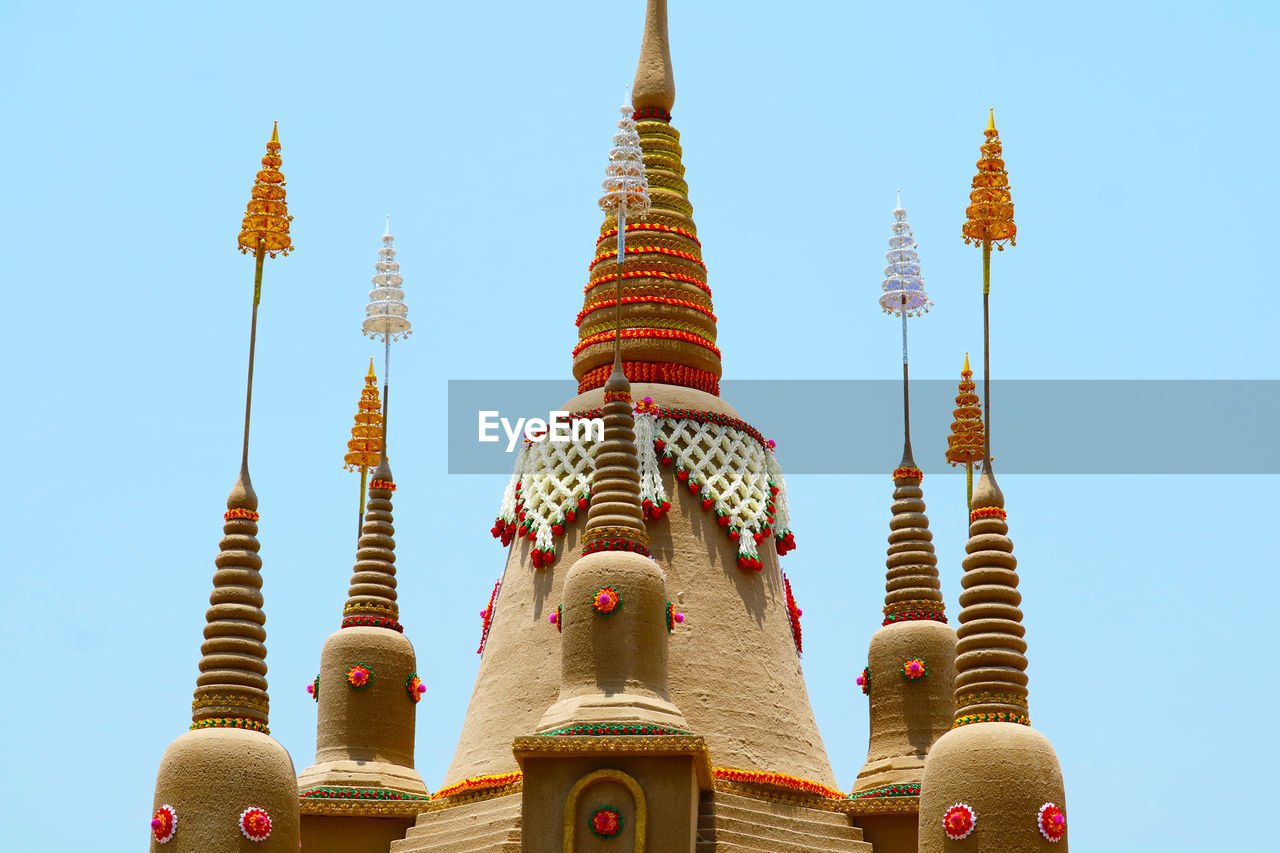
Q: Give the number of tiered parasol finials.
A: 7